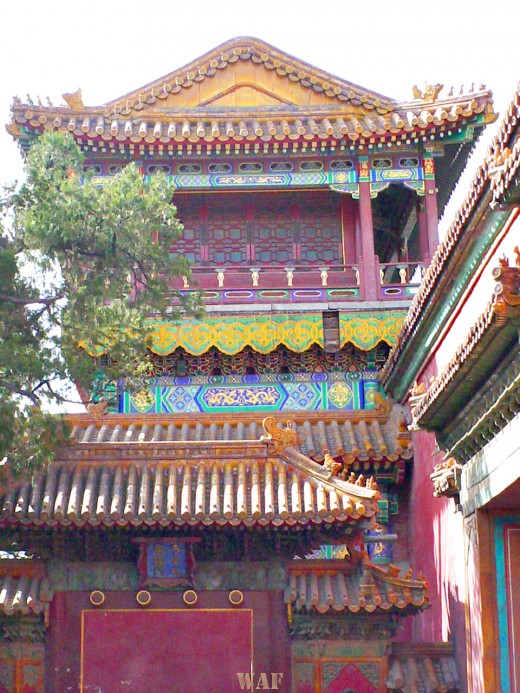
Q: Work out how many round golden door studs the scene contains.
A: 4